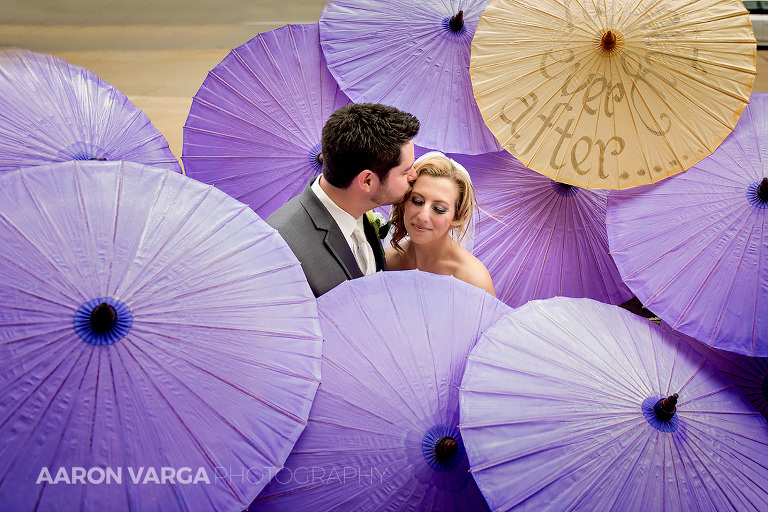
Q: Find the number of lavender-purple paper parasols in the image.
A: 9